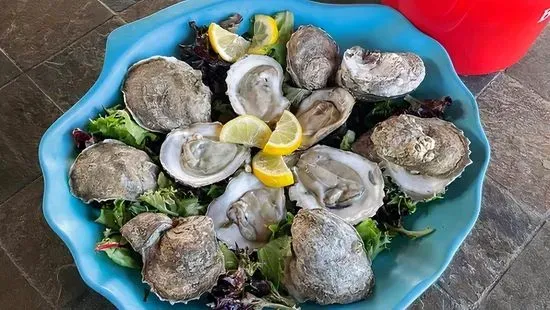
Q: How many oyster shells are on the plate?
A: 12